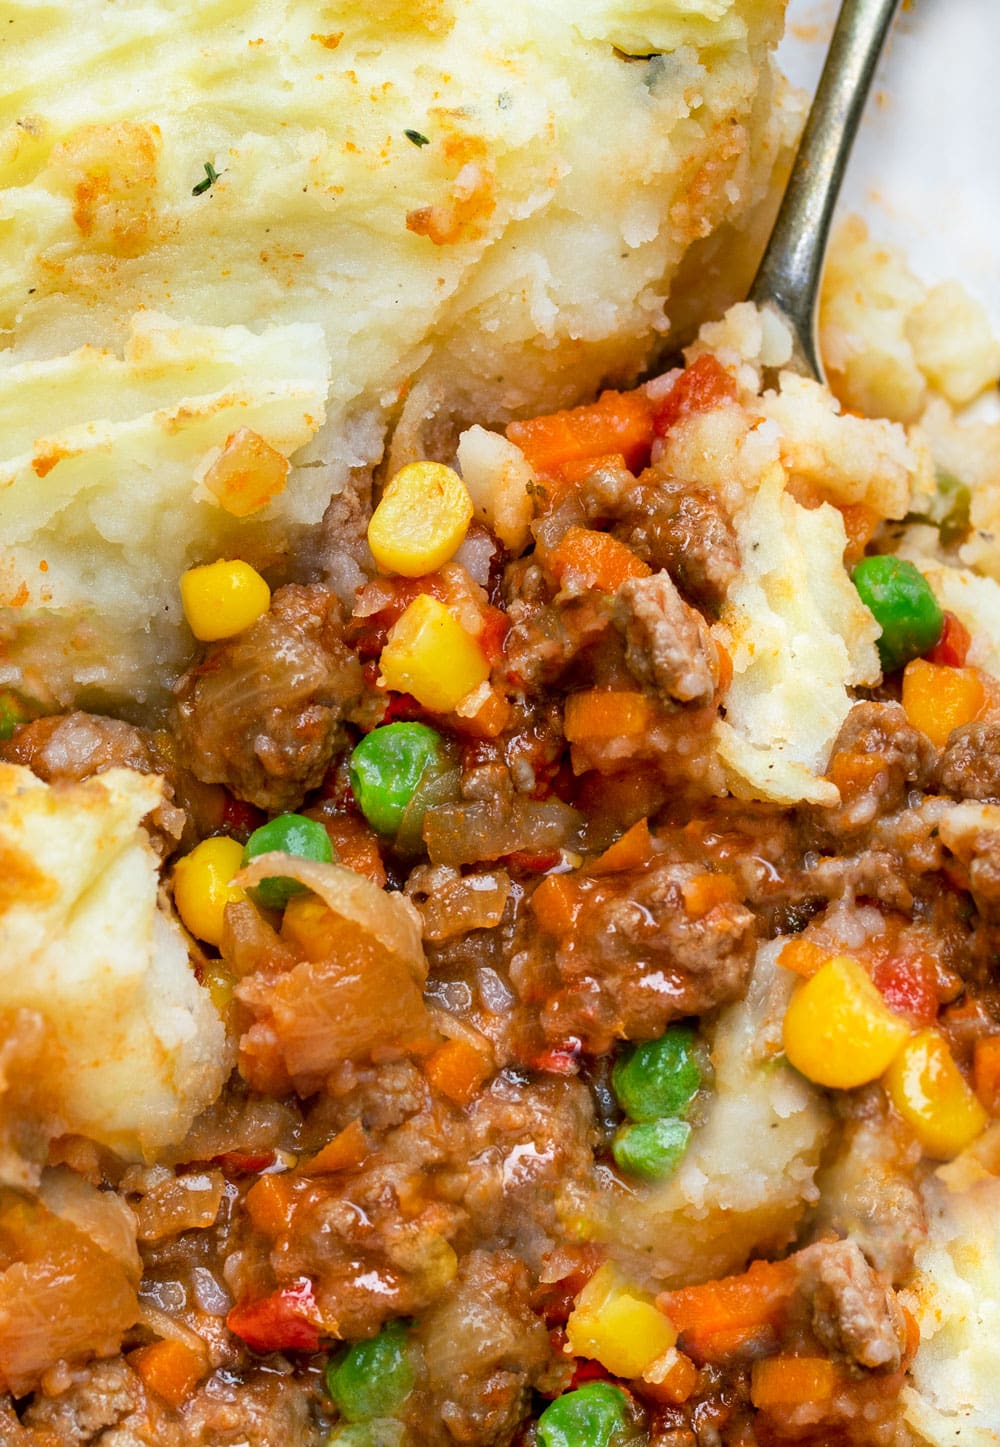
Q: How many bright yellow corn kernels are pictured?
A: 7